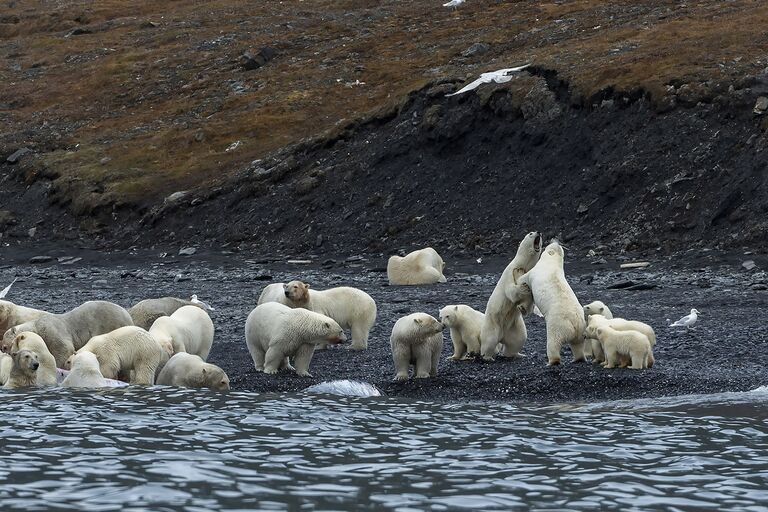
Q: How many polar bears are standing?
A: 2